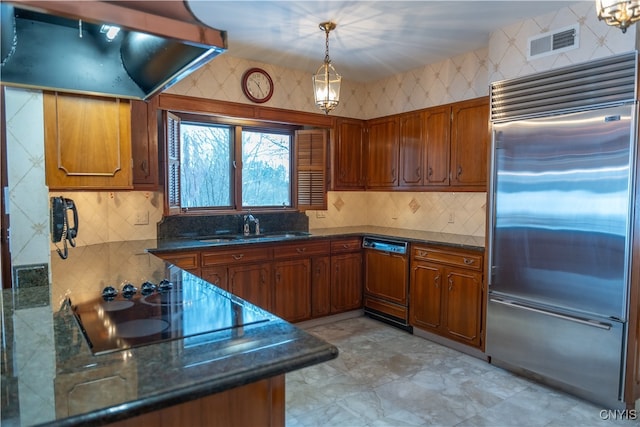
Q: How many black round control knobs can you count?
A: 4